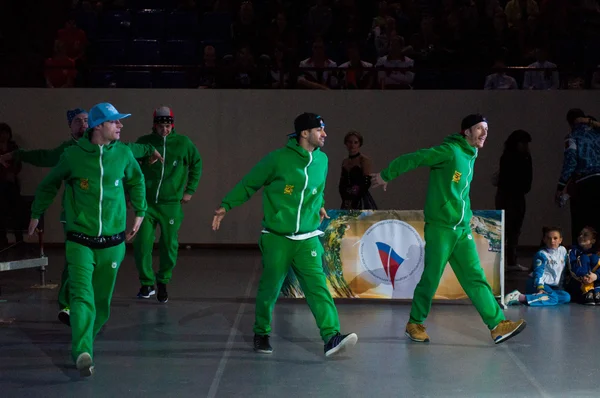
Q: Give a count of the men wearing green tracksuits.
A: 5